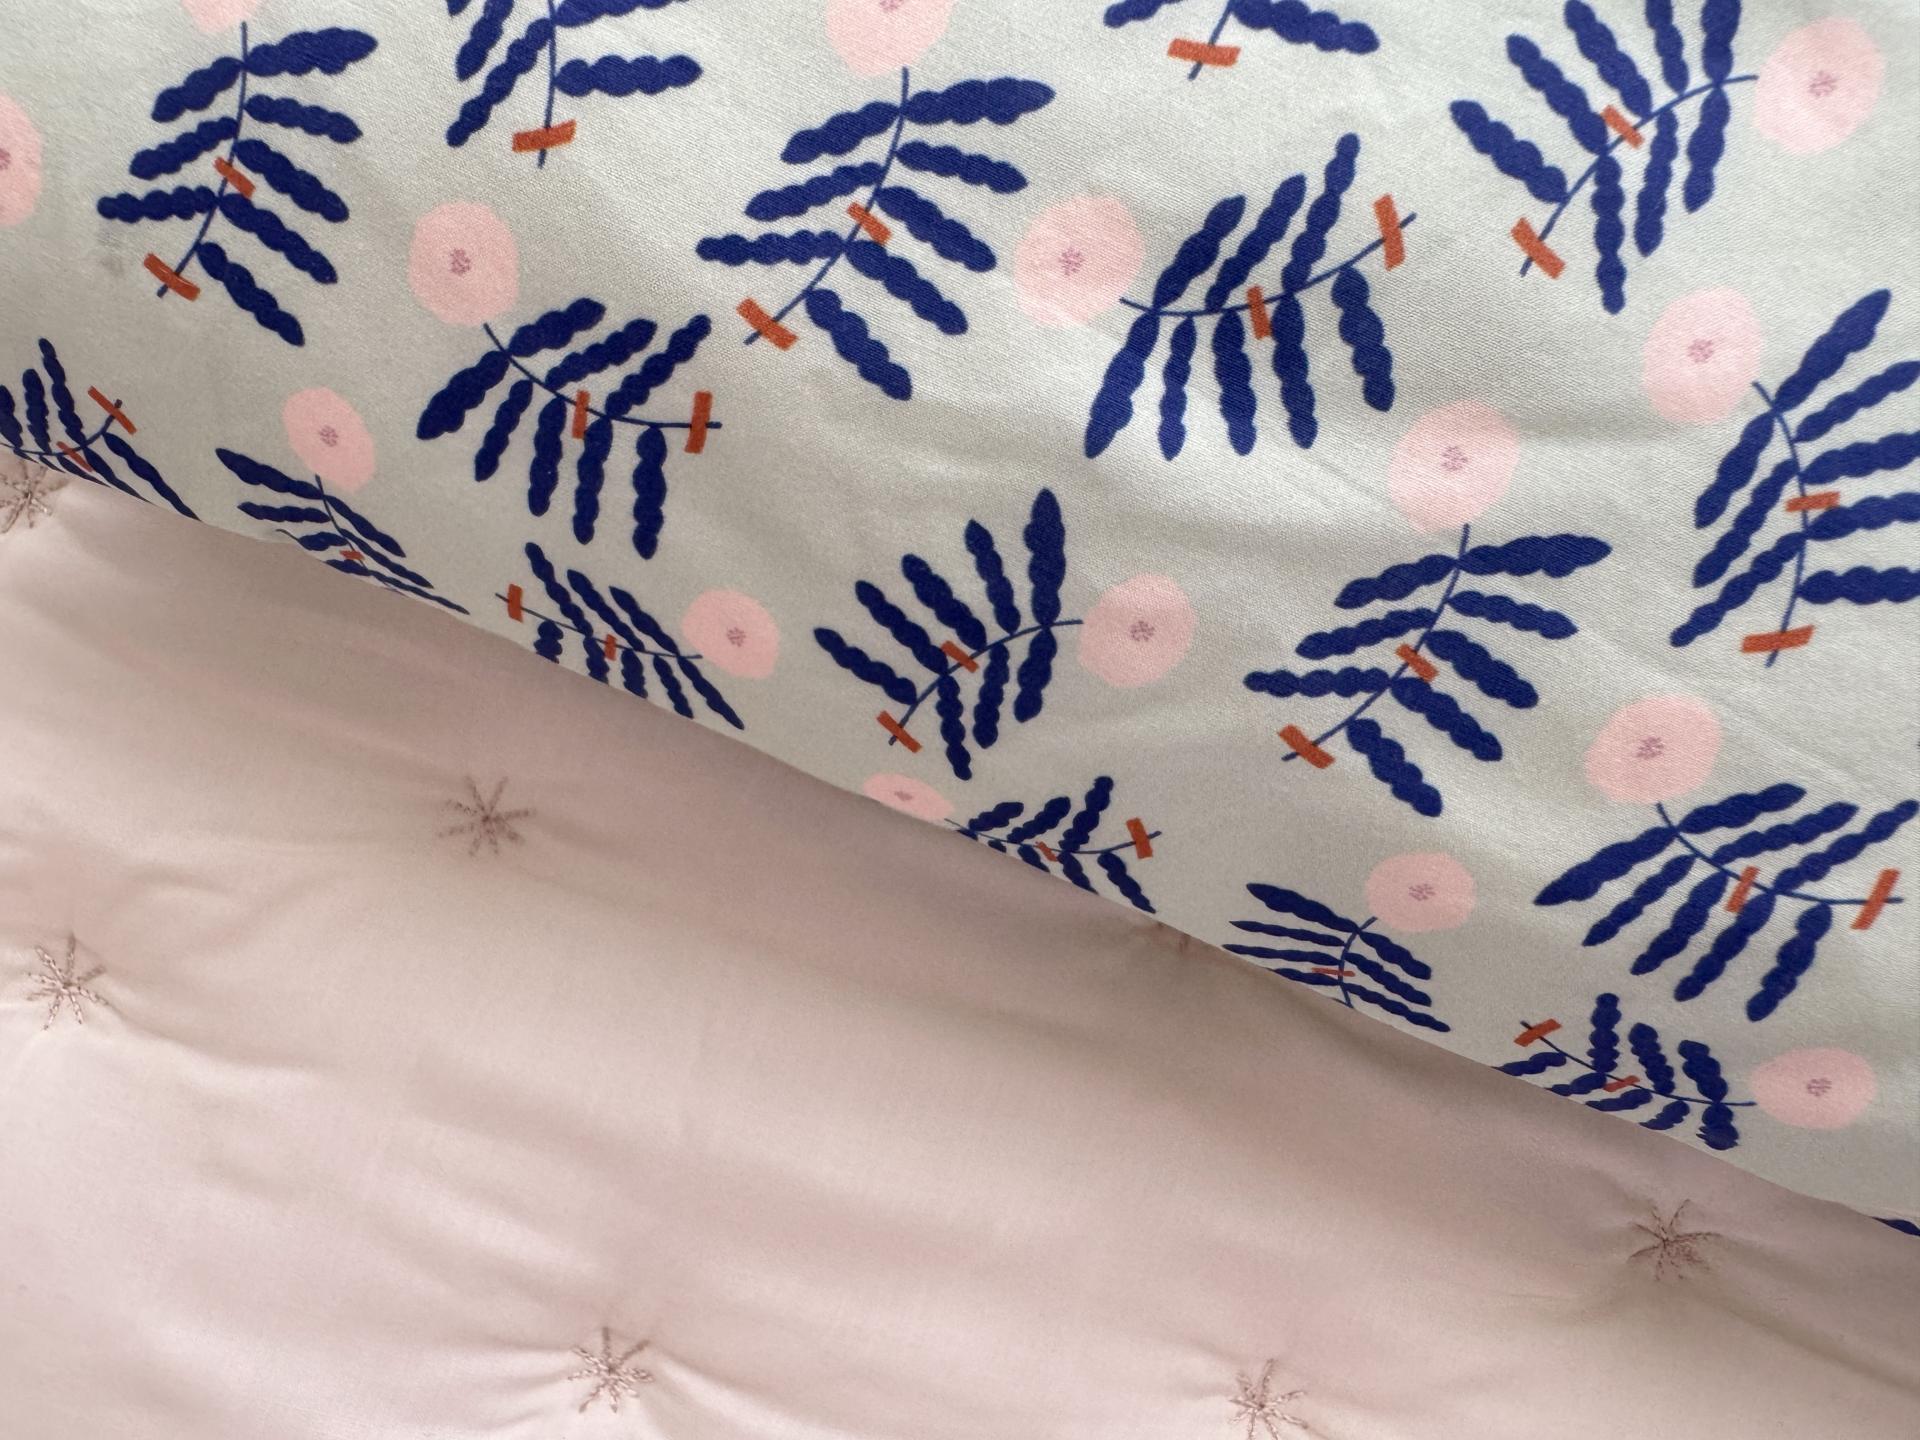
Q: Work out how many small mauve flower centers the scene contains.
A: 14